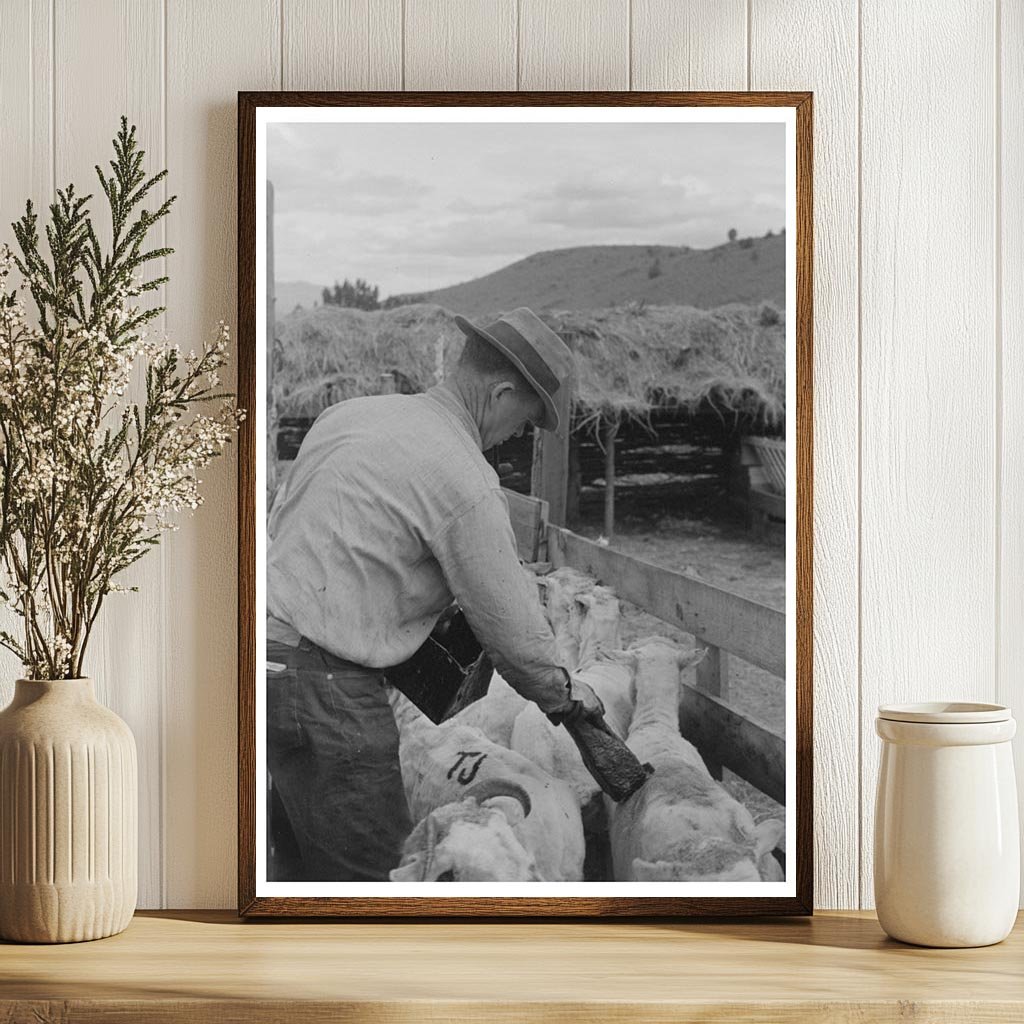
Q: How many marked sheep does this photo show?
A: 1